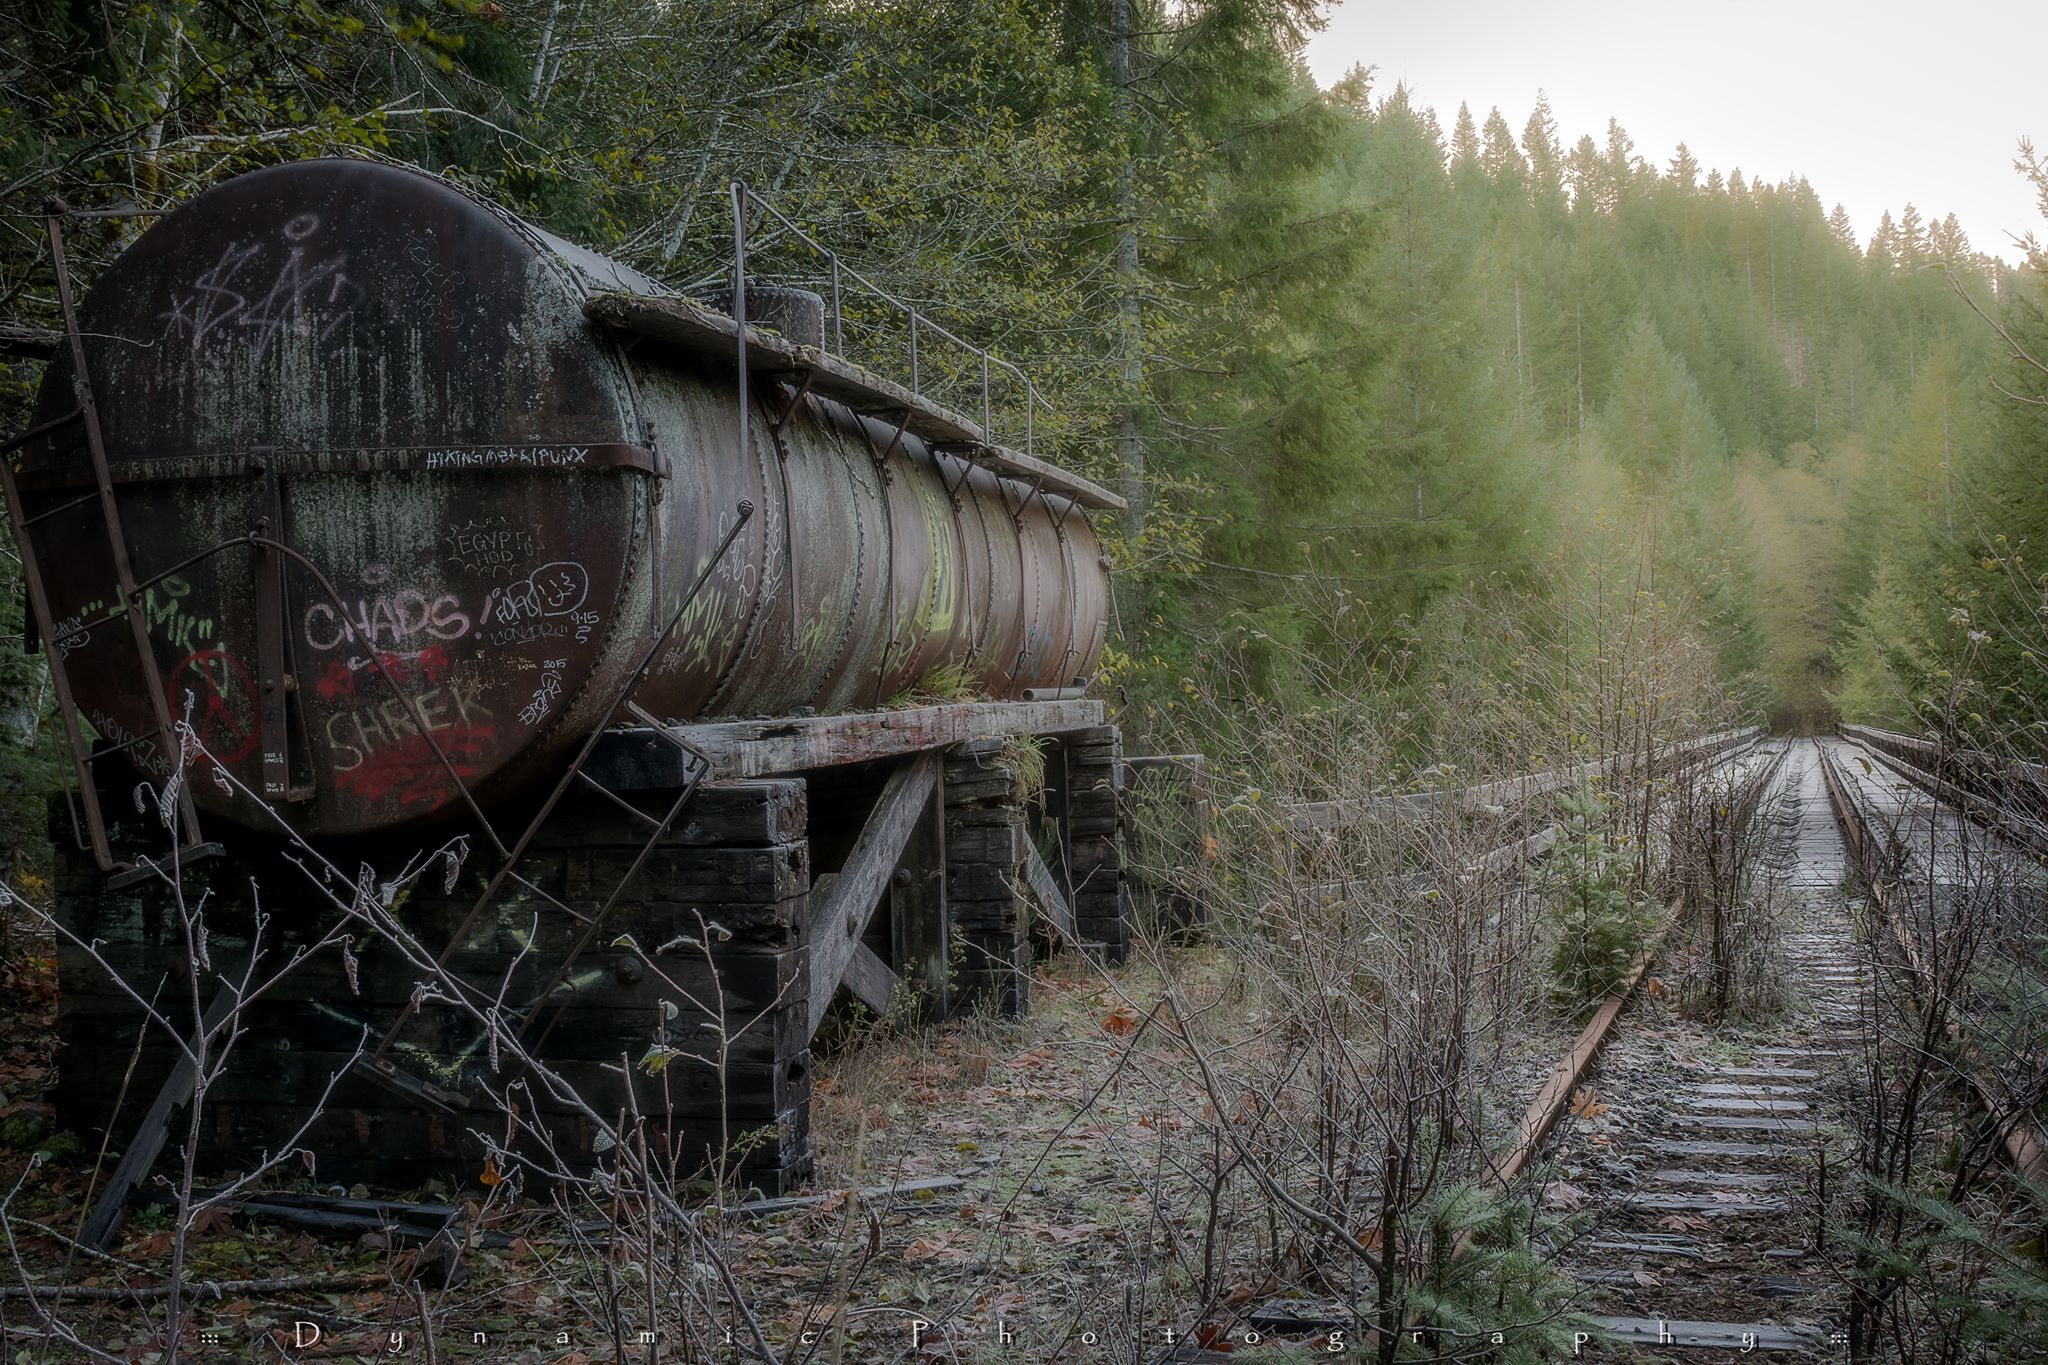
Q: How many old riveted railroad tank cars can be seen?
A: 1